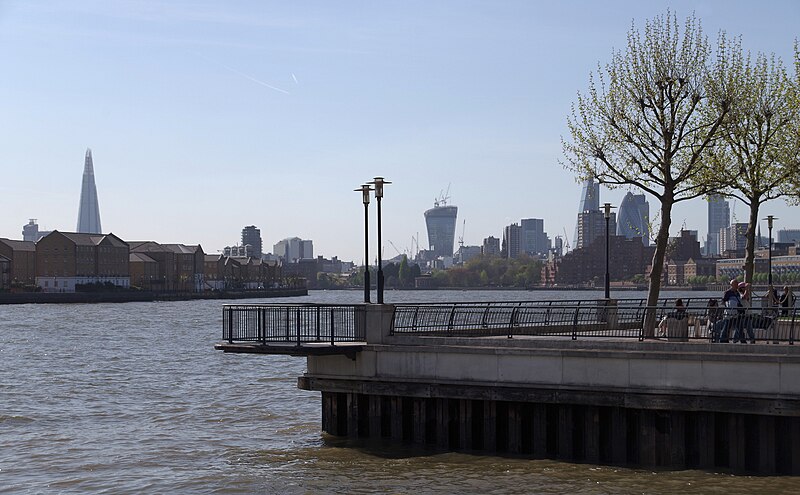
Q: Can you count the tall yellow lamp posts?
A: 0